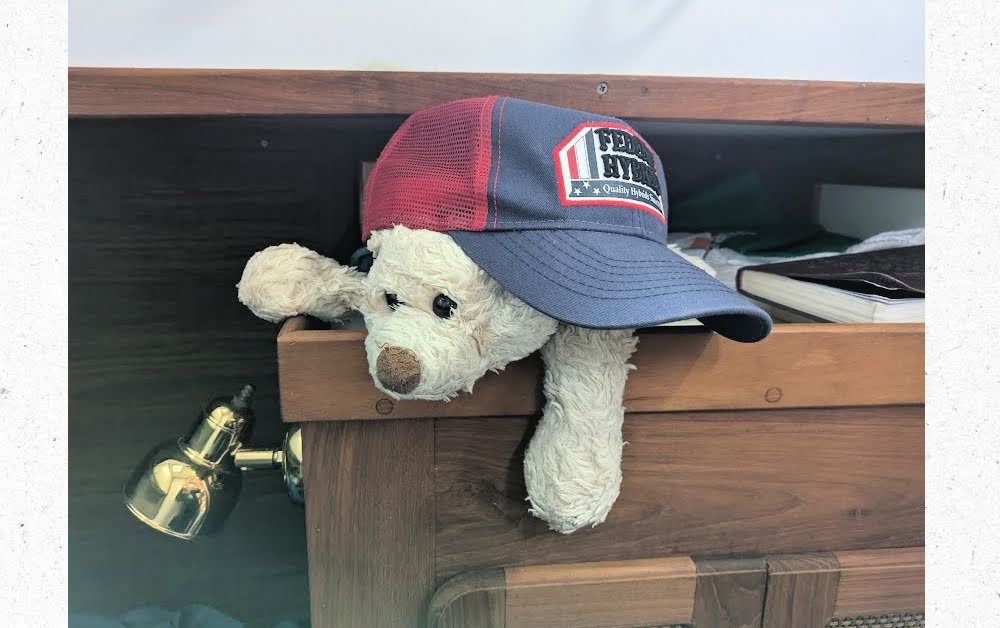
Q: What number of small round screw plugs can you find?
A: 2